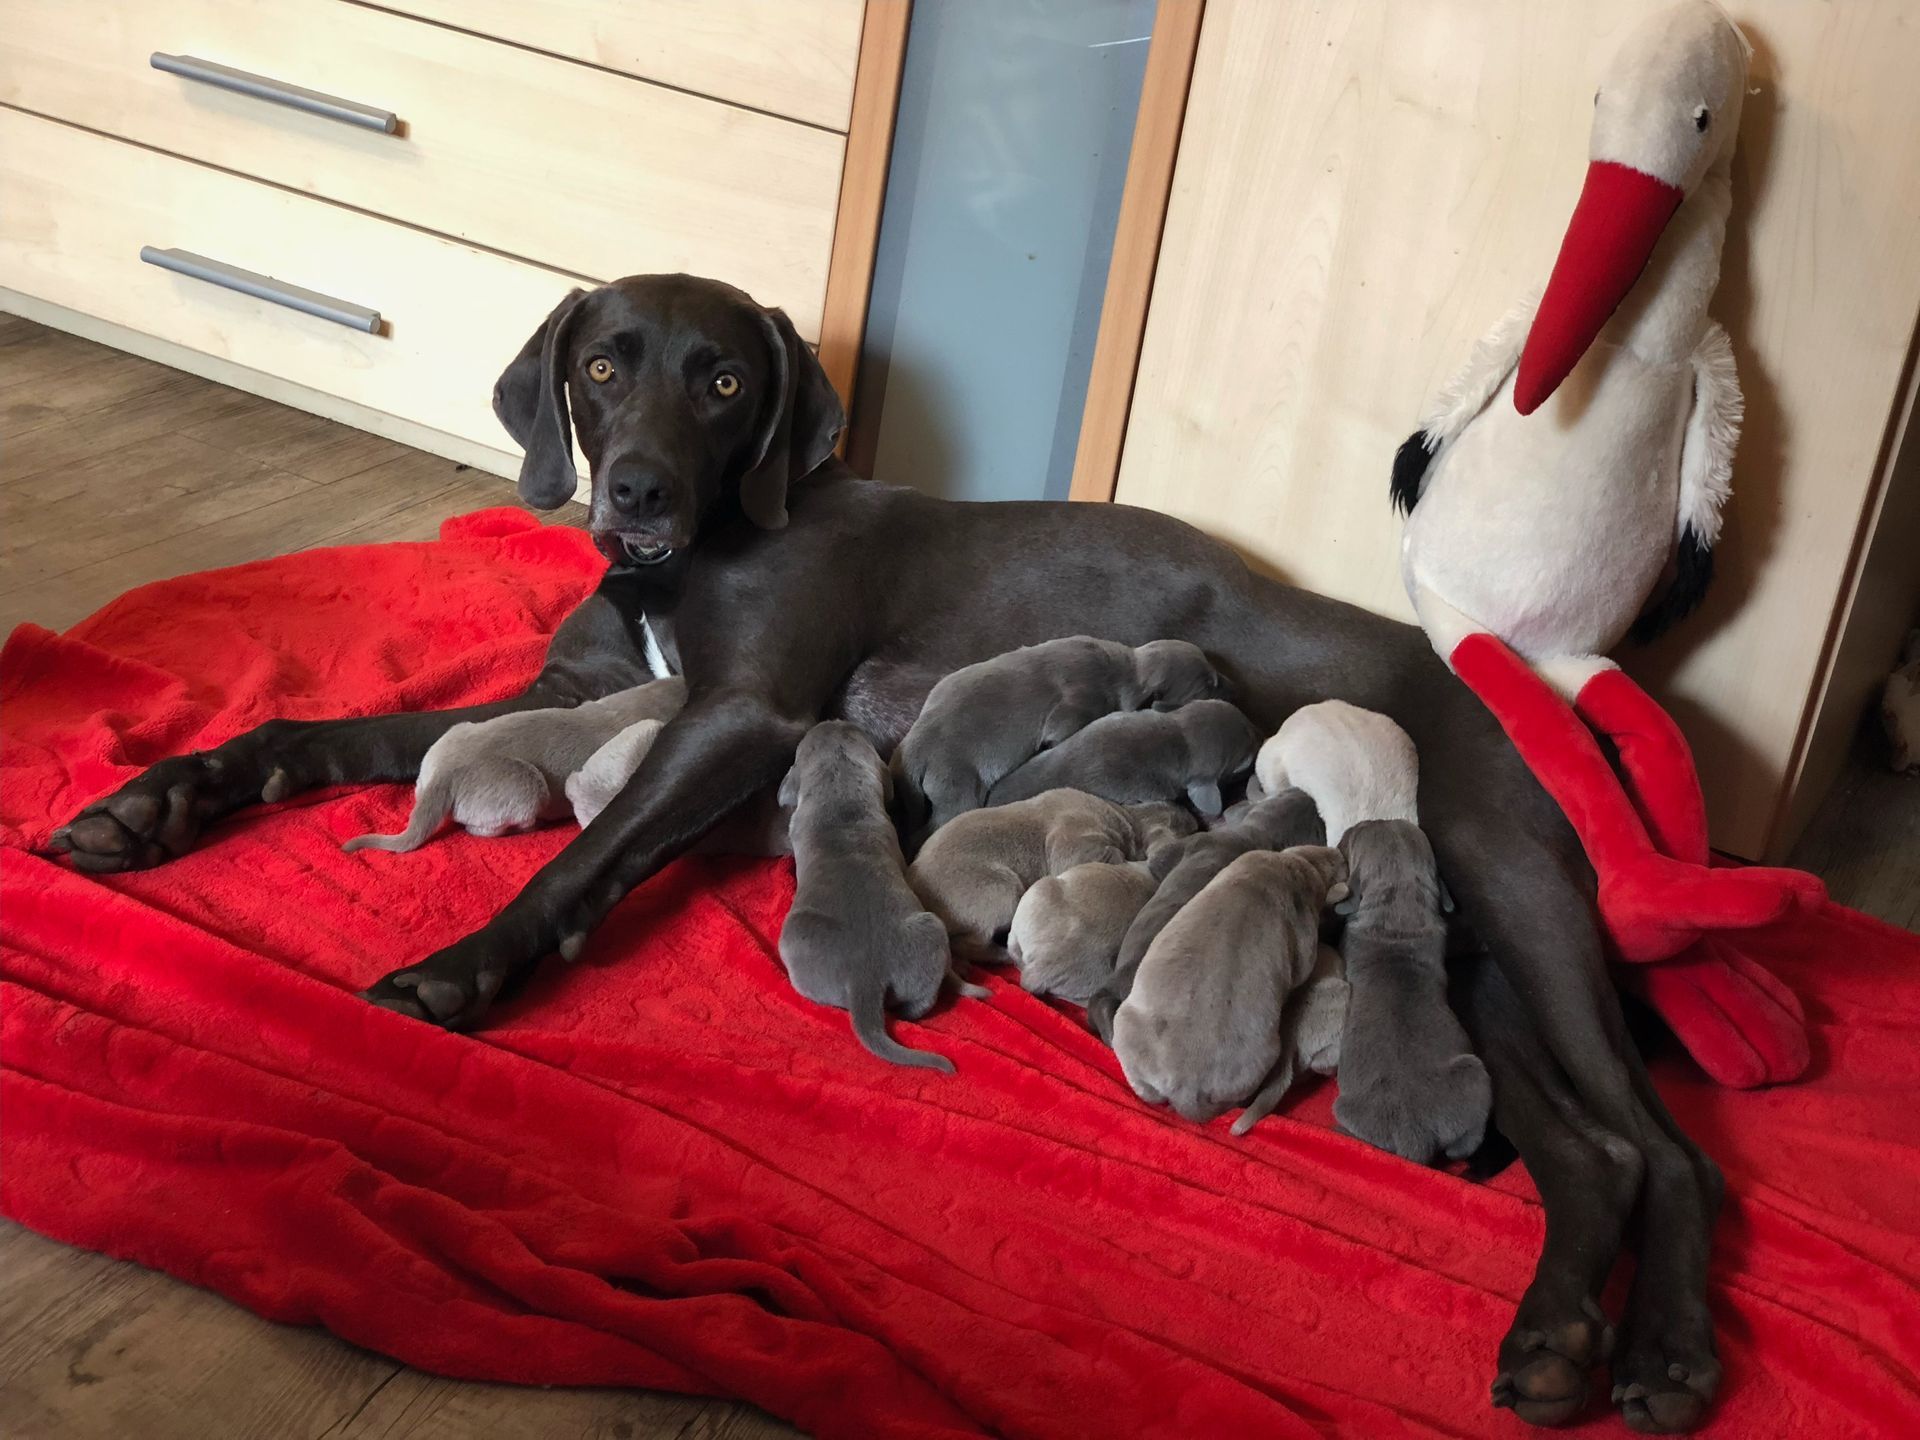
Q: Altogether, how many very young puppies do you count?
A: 12